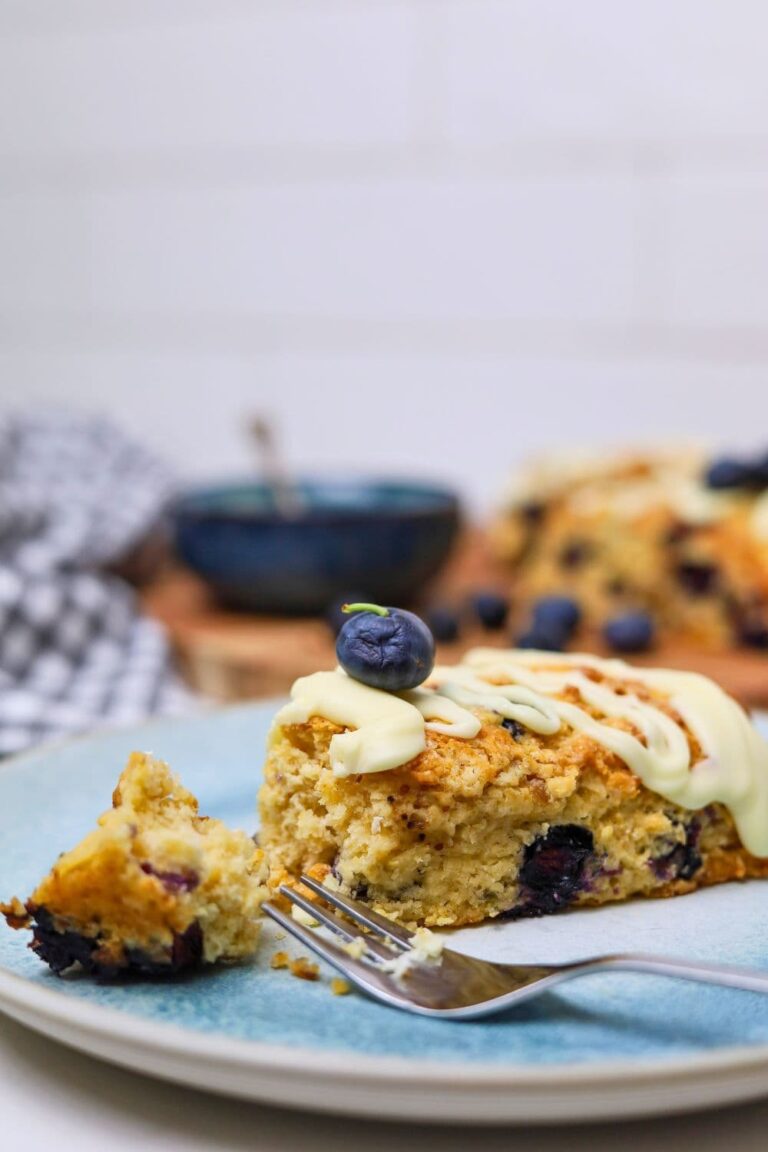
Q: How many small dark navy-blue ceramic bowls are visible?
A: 1